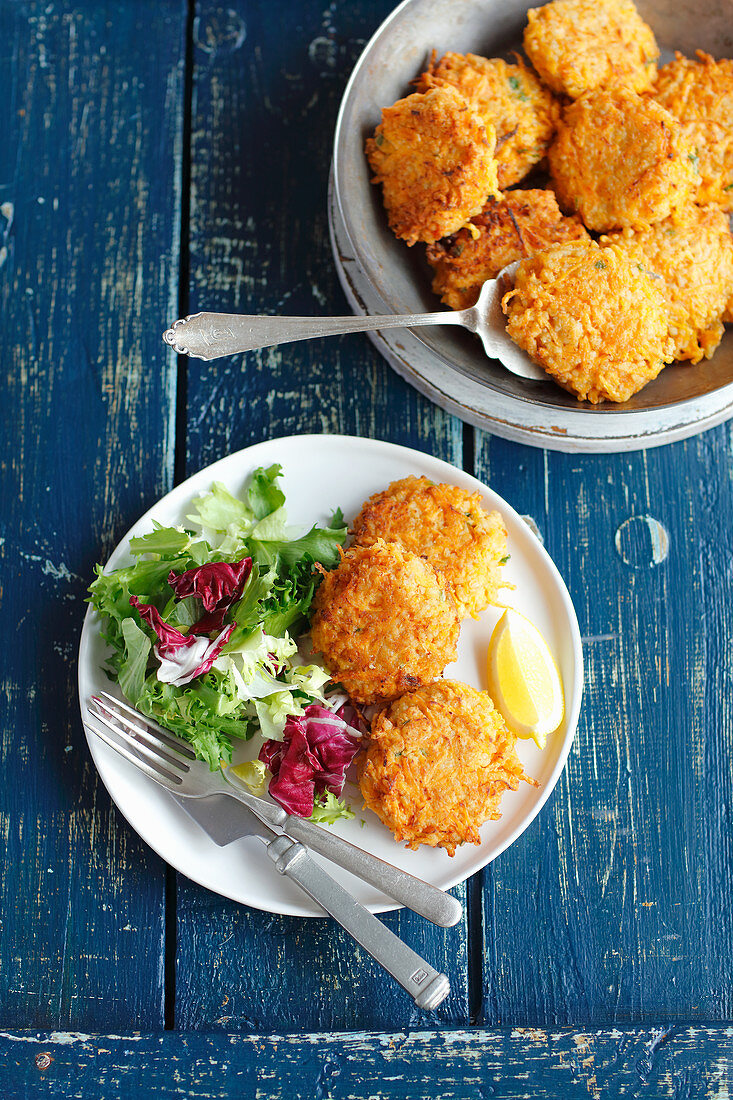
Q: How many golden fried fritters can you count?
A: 11